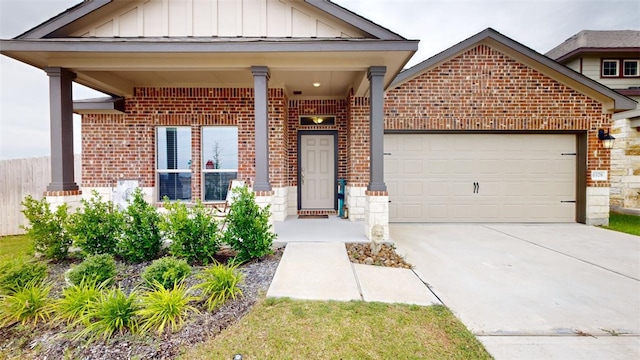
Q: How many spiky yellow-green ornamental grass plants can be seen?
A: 5